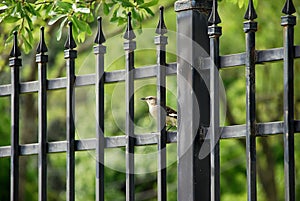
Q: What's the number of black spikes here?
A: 9